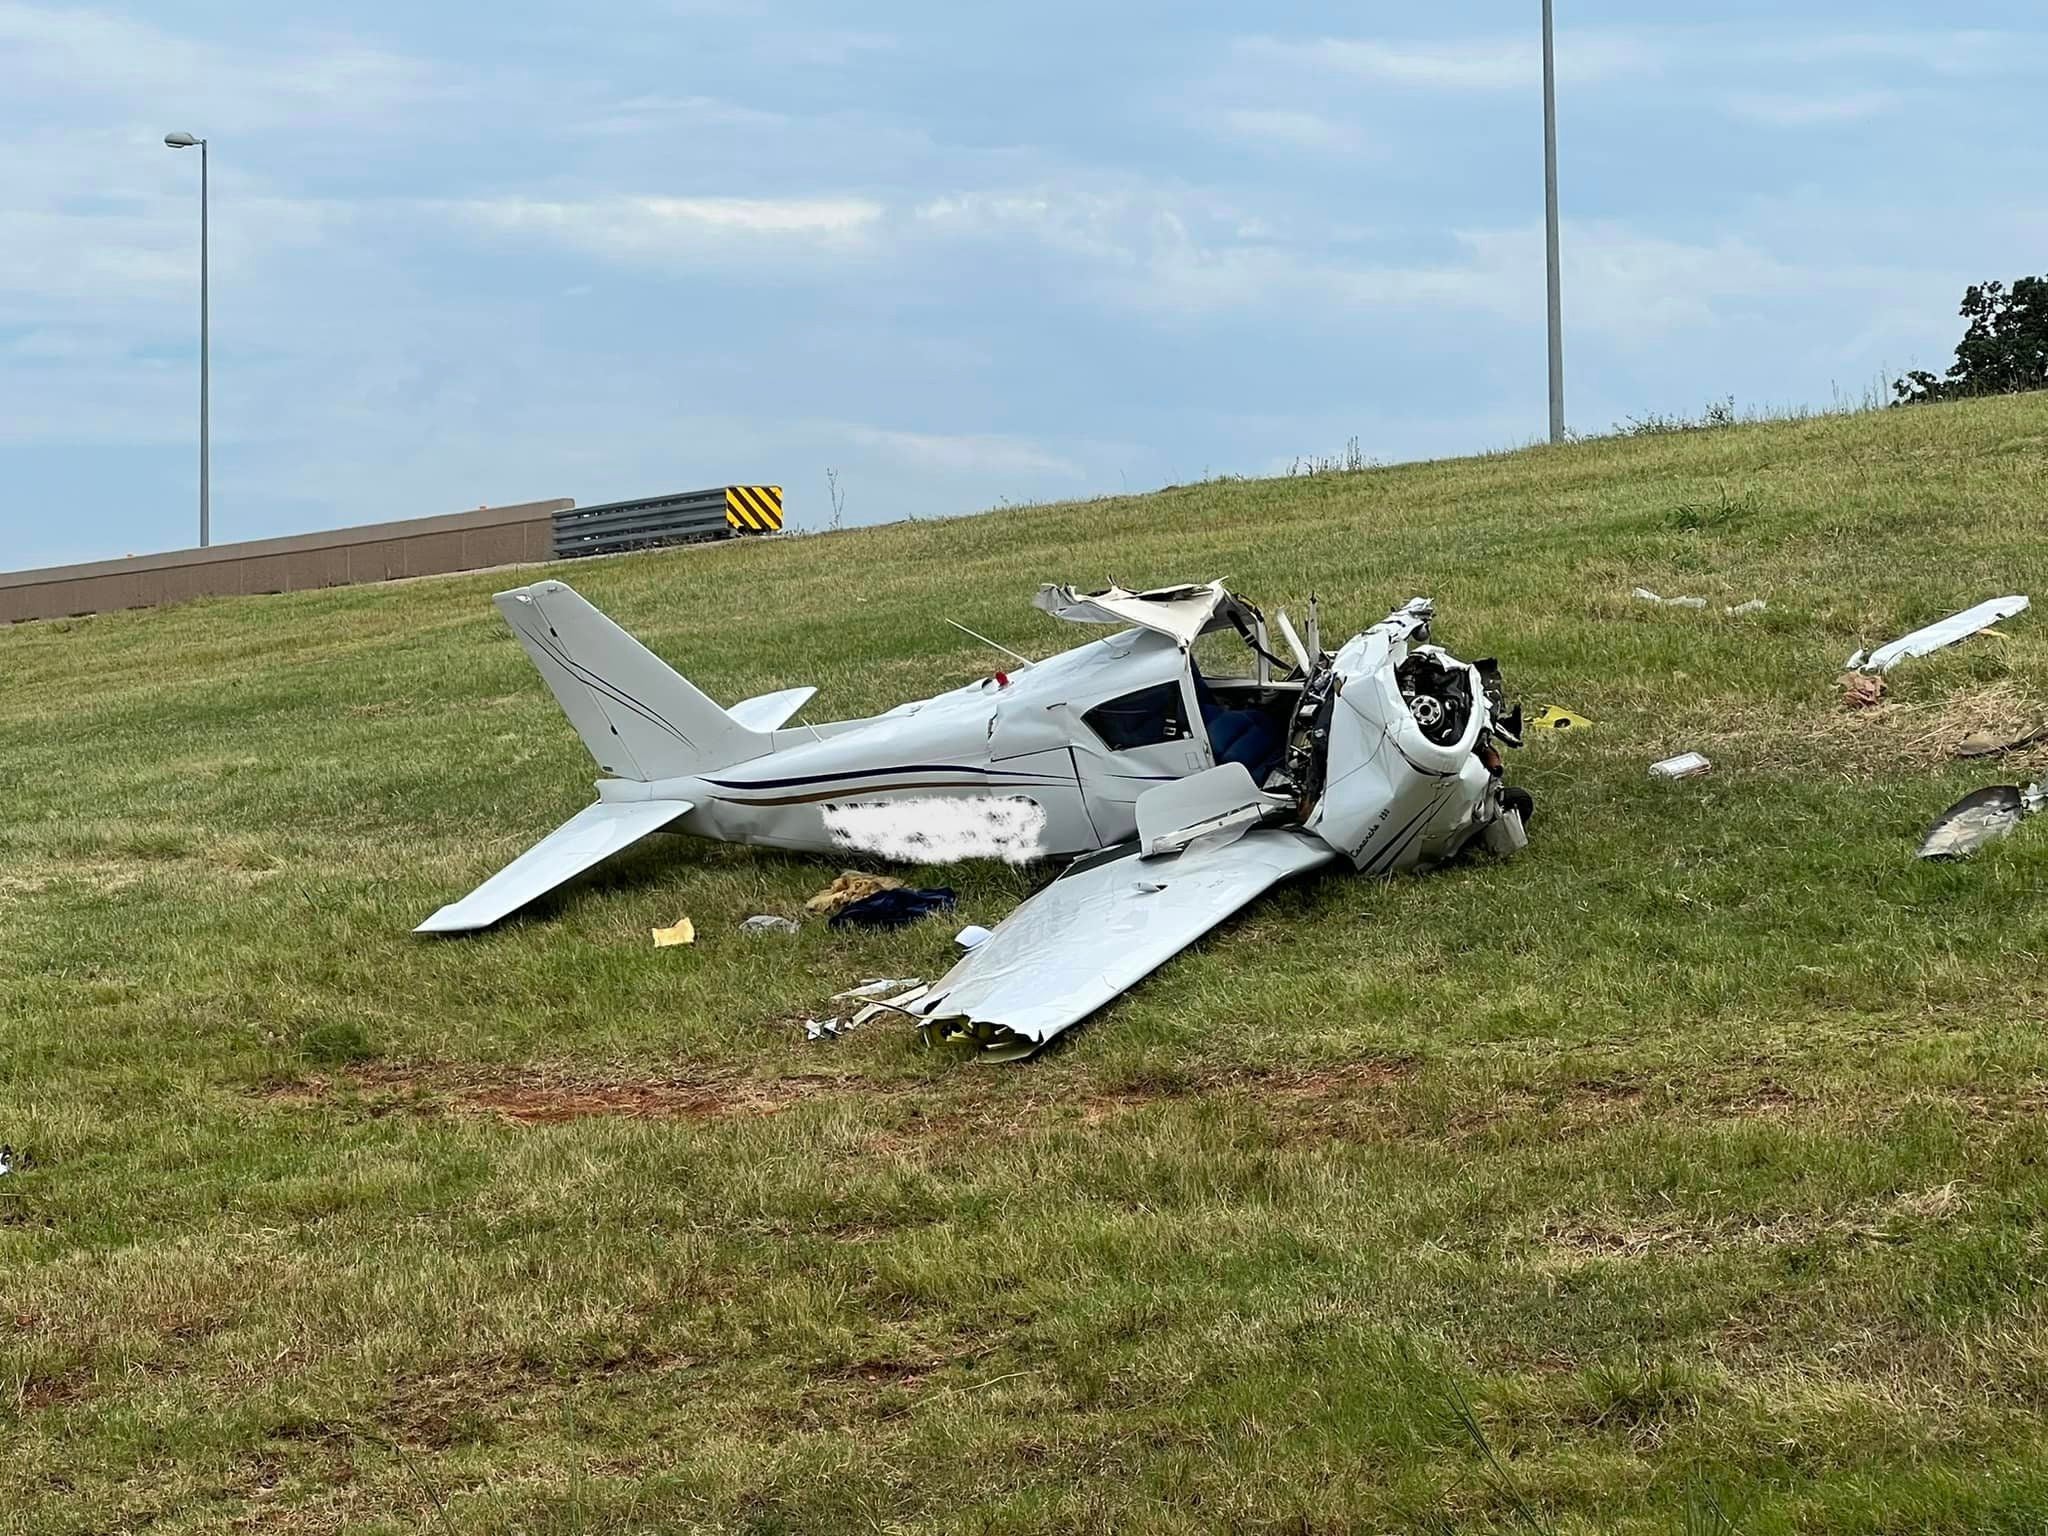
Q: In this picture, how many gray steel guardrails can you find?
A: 1